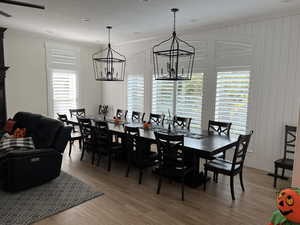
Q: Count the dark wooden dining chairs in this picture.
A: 13